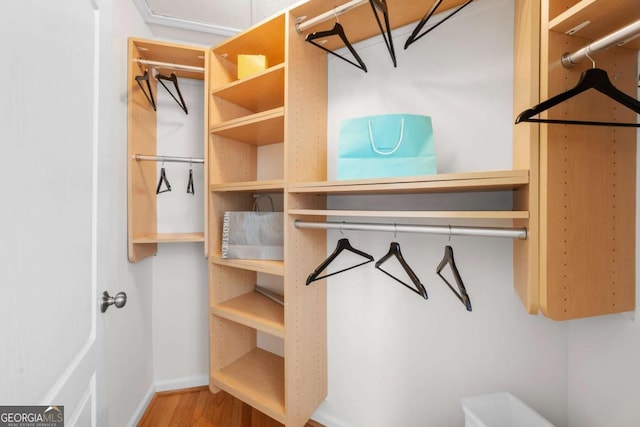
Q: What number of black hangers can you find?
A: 11